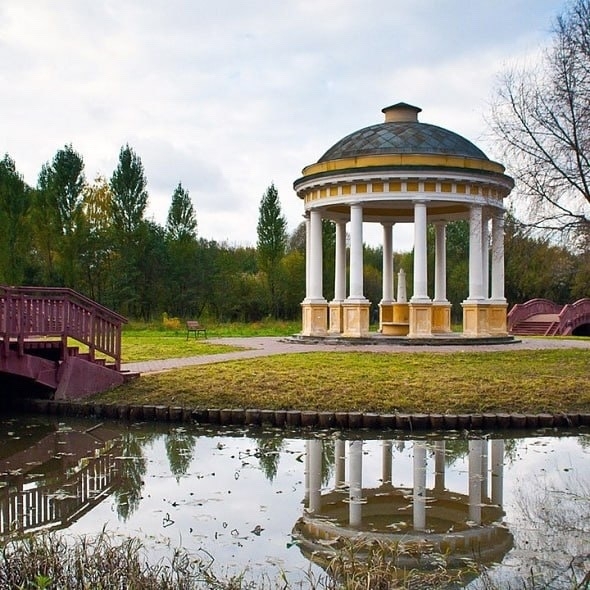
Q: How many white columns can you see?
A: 10